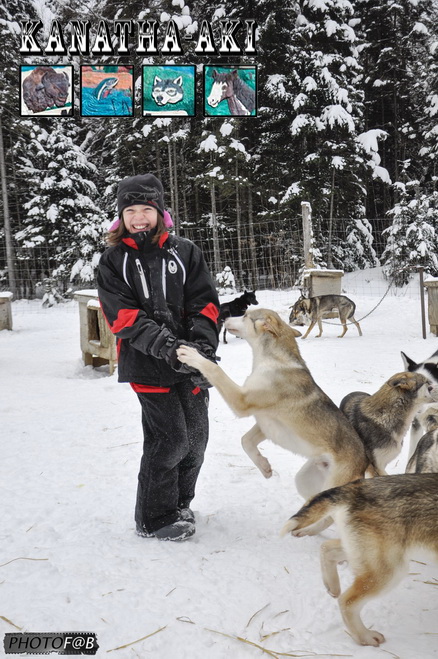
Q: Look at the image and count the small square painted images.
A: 4